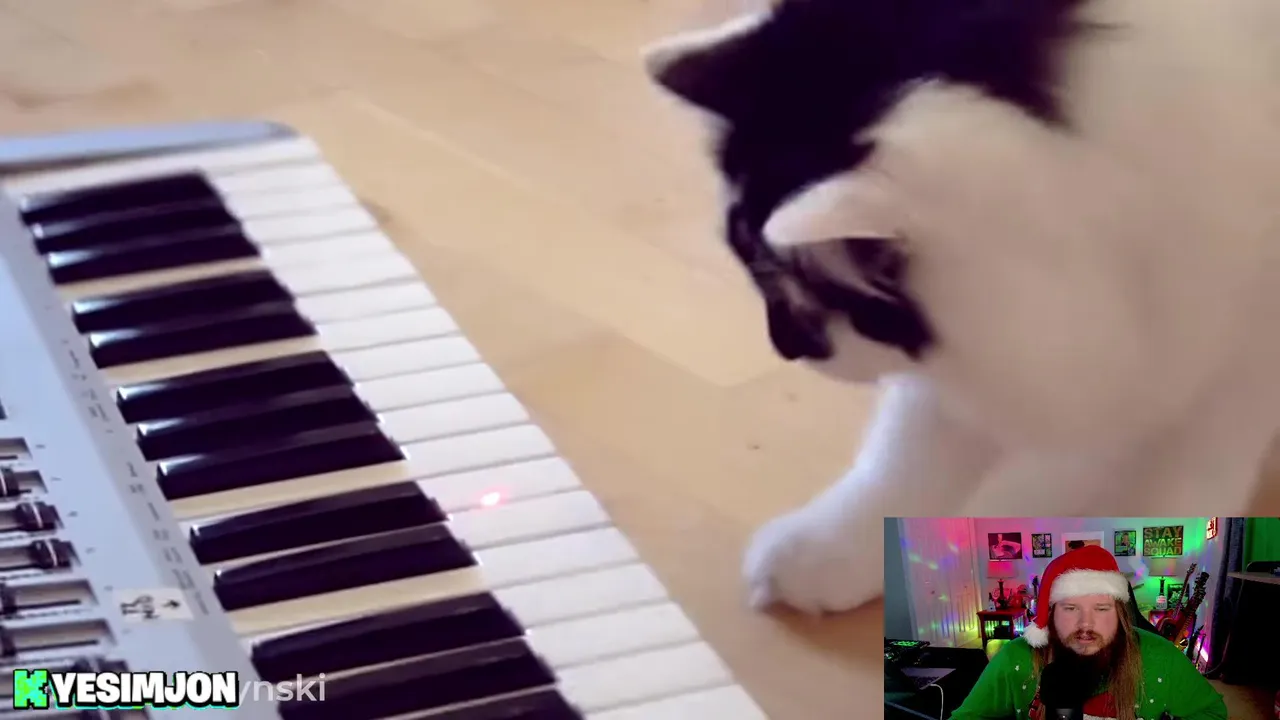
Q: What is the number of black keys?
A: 13